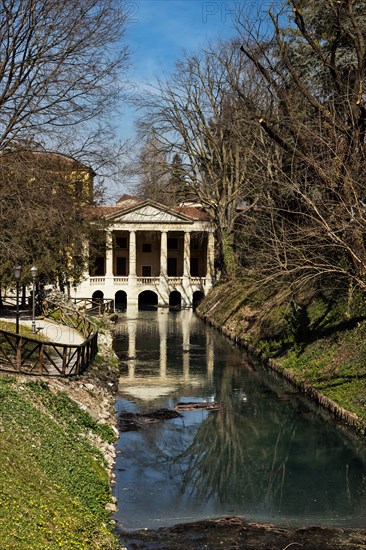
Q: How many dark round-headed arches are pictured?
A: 5